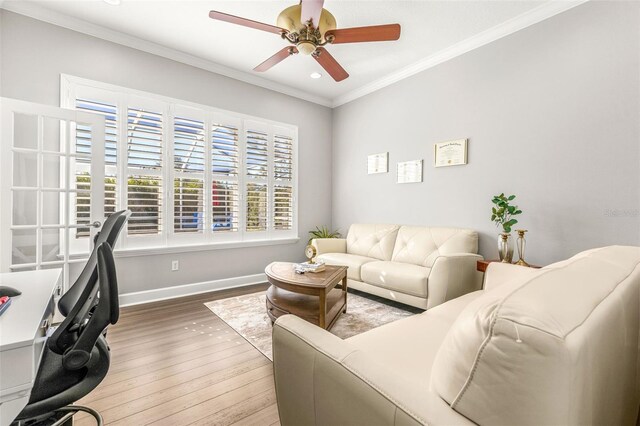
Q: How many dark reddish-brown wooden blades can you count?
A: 5